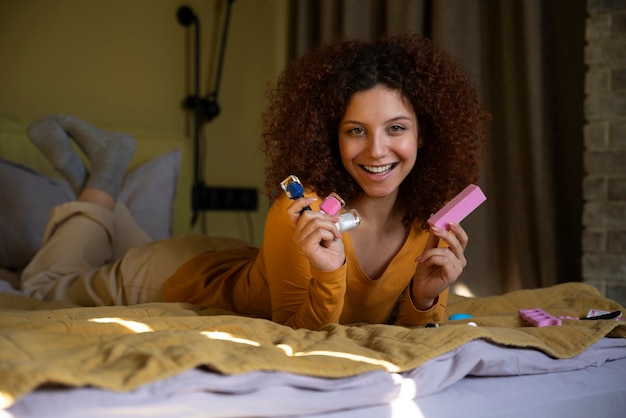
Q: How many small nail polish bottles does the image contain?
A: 3